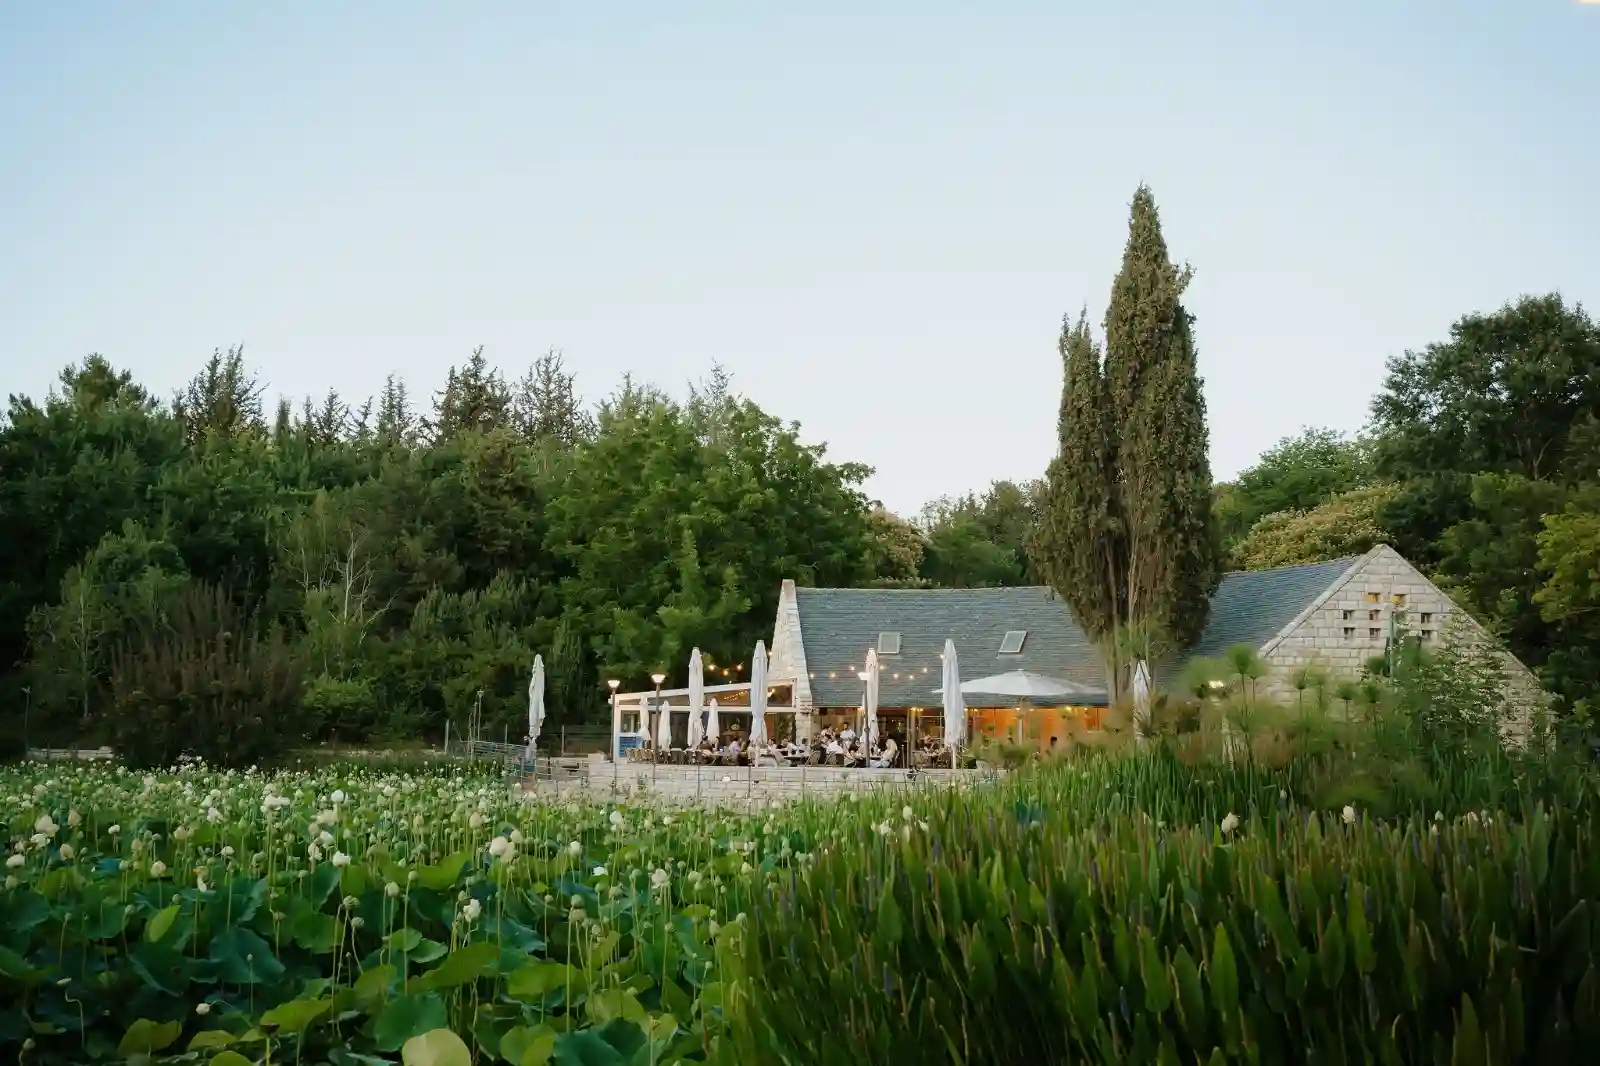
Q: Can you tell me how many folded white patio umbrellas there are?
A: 9